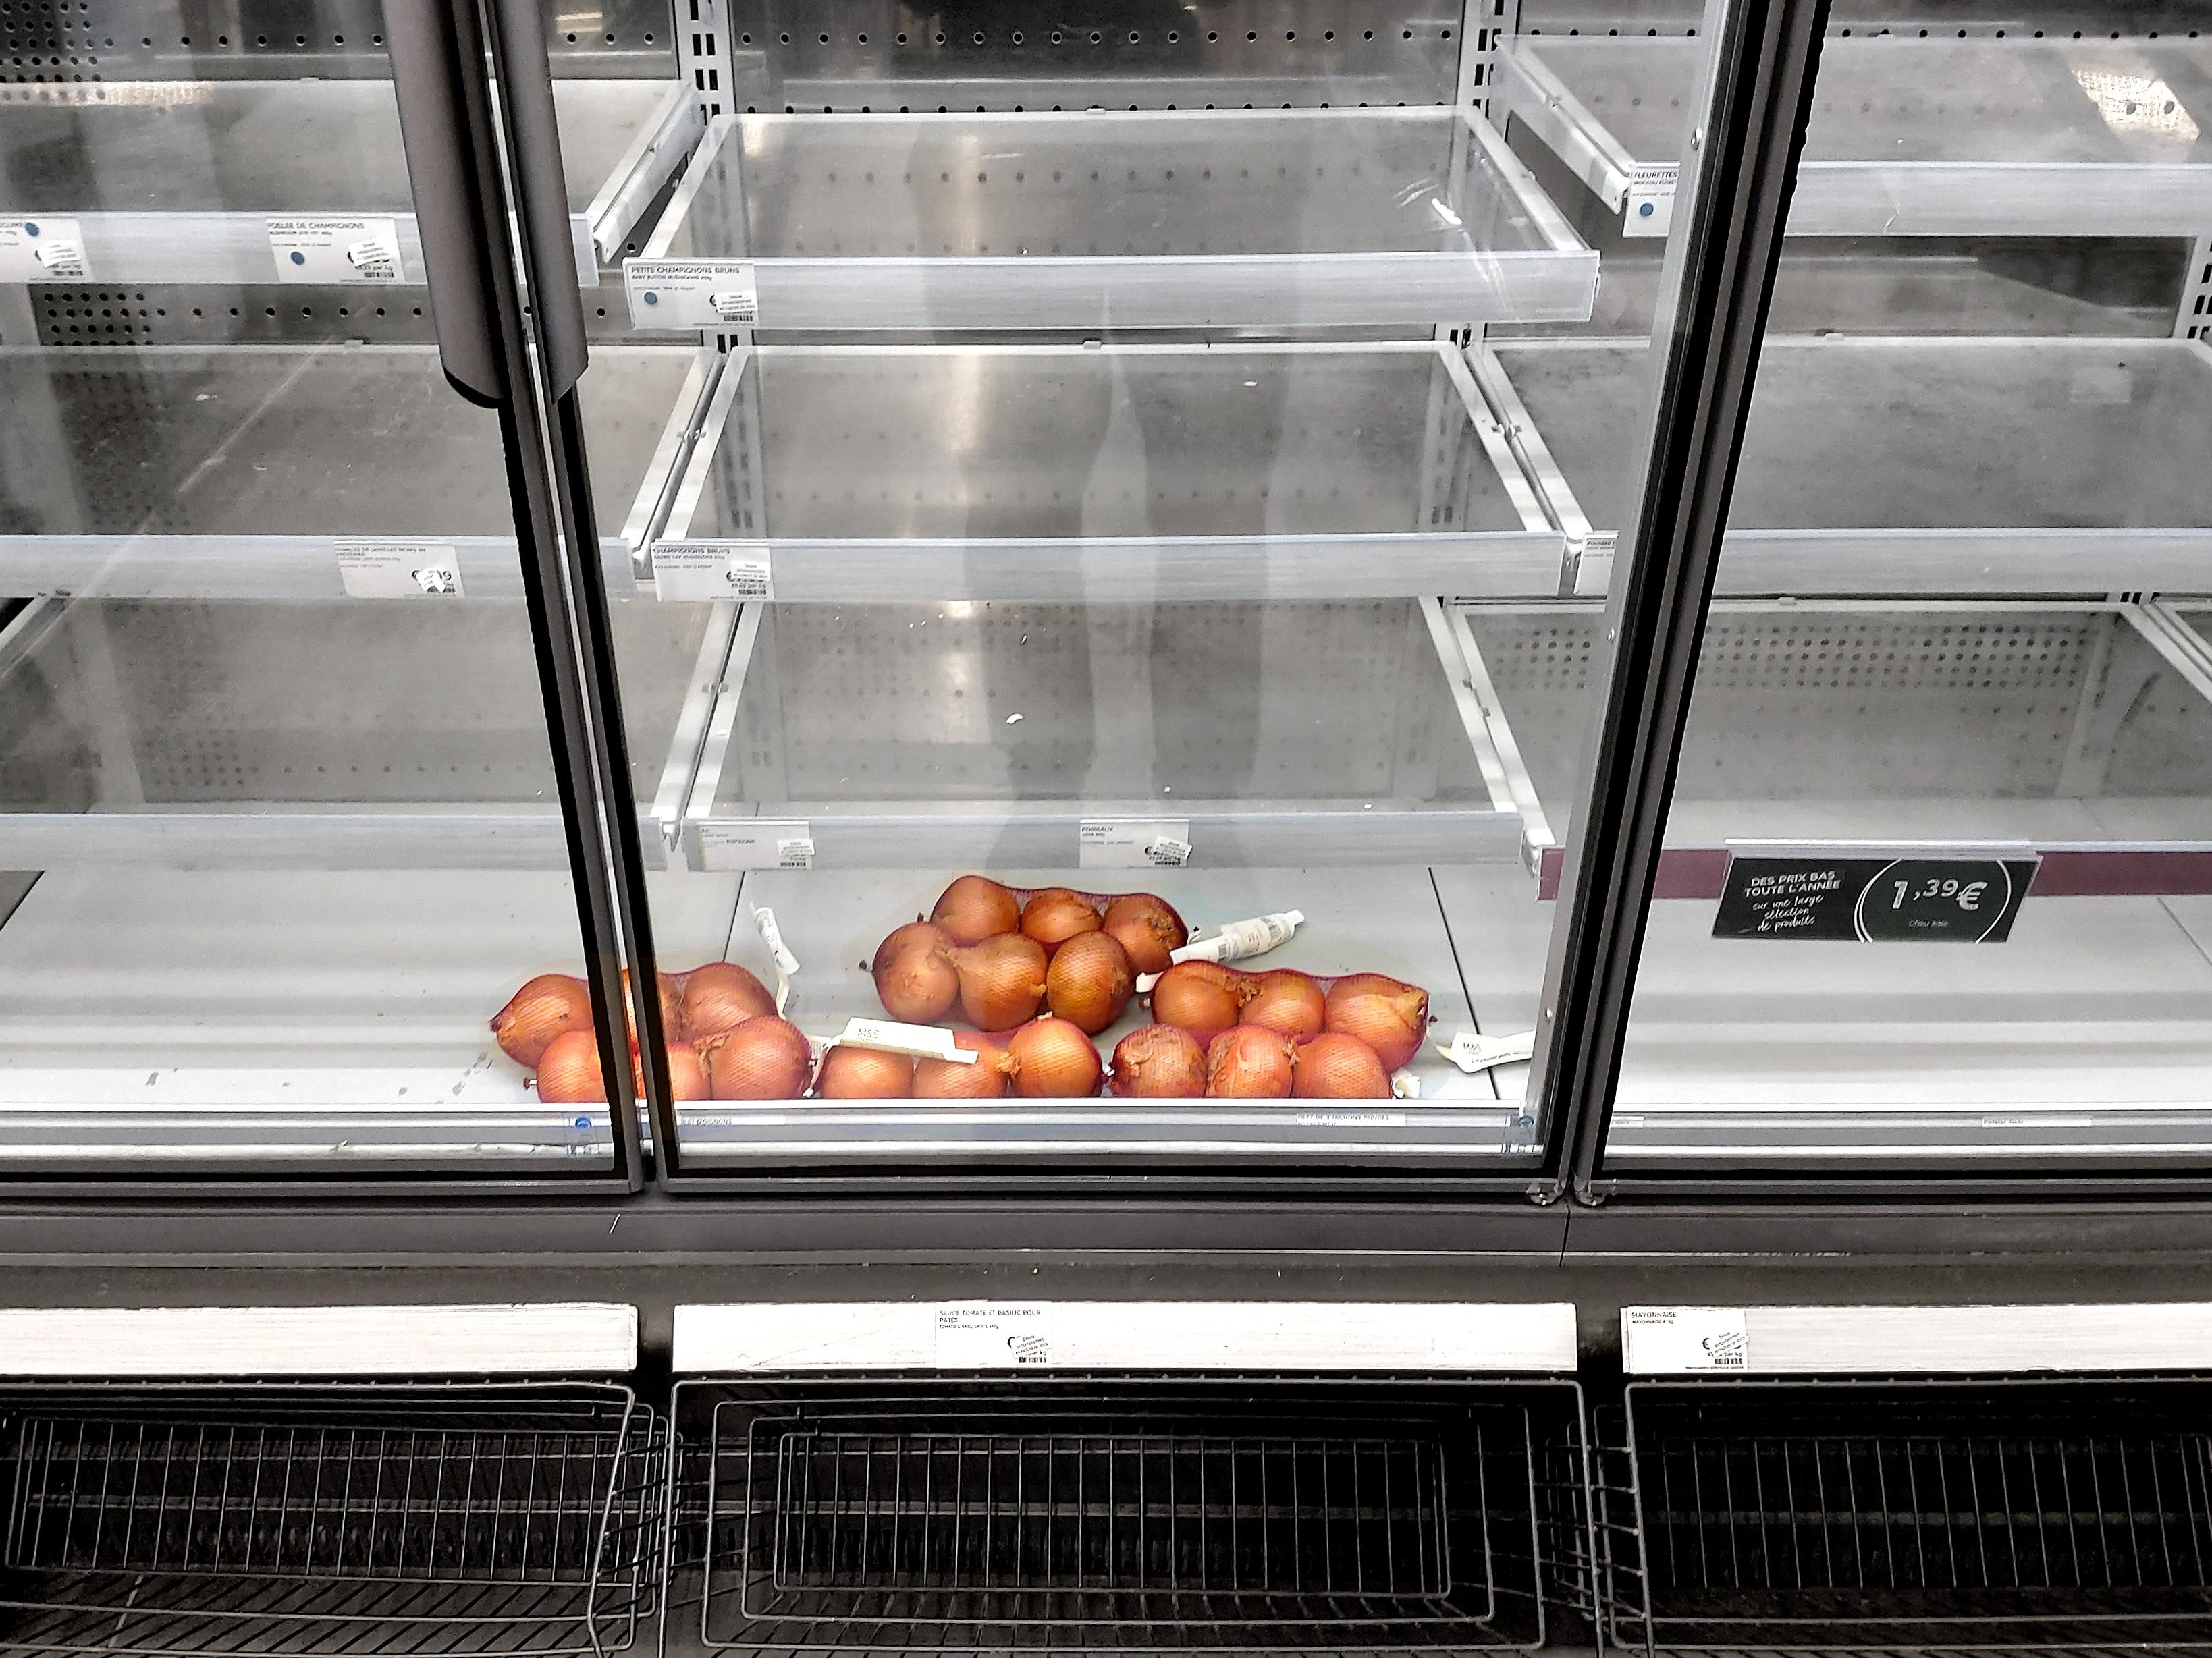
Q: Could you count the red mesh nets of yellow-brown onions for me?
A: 7